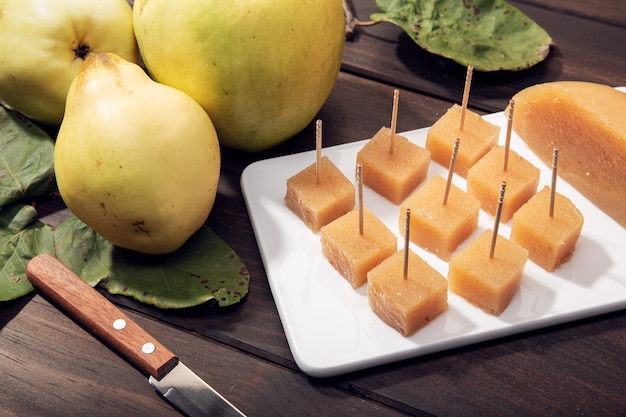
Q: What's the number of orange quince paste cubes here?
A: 9